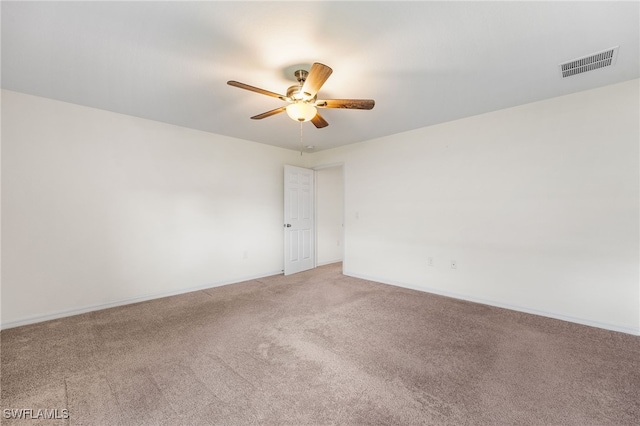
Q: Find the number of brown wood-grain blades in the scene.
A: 5